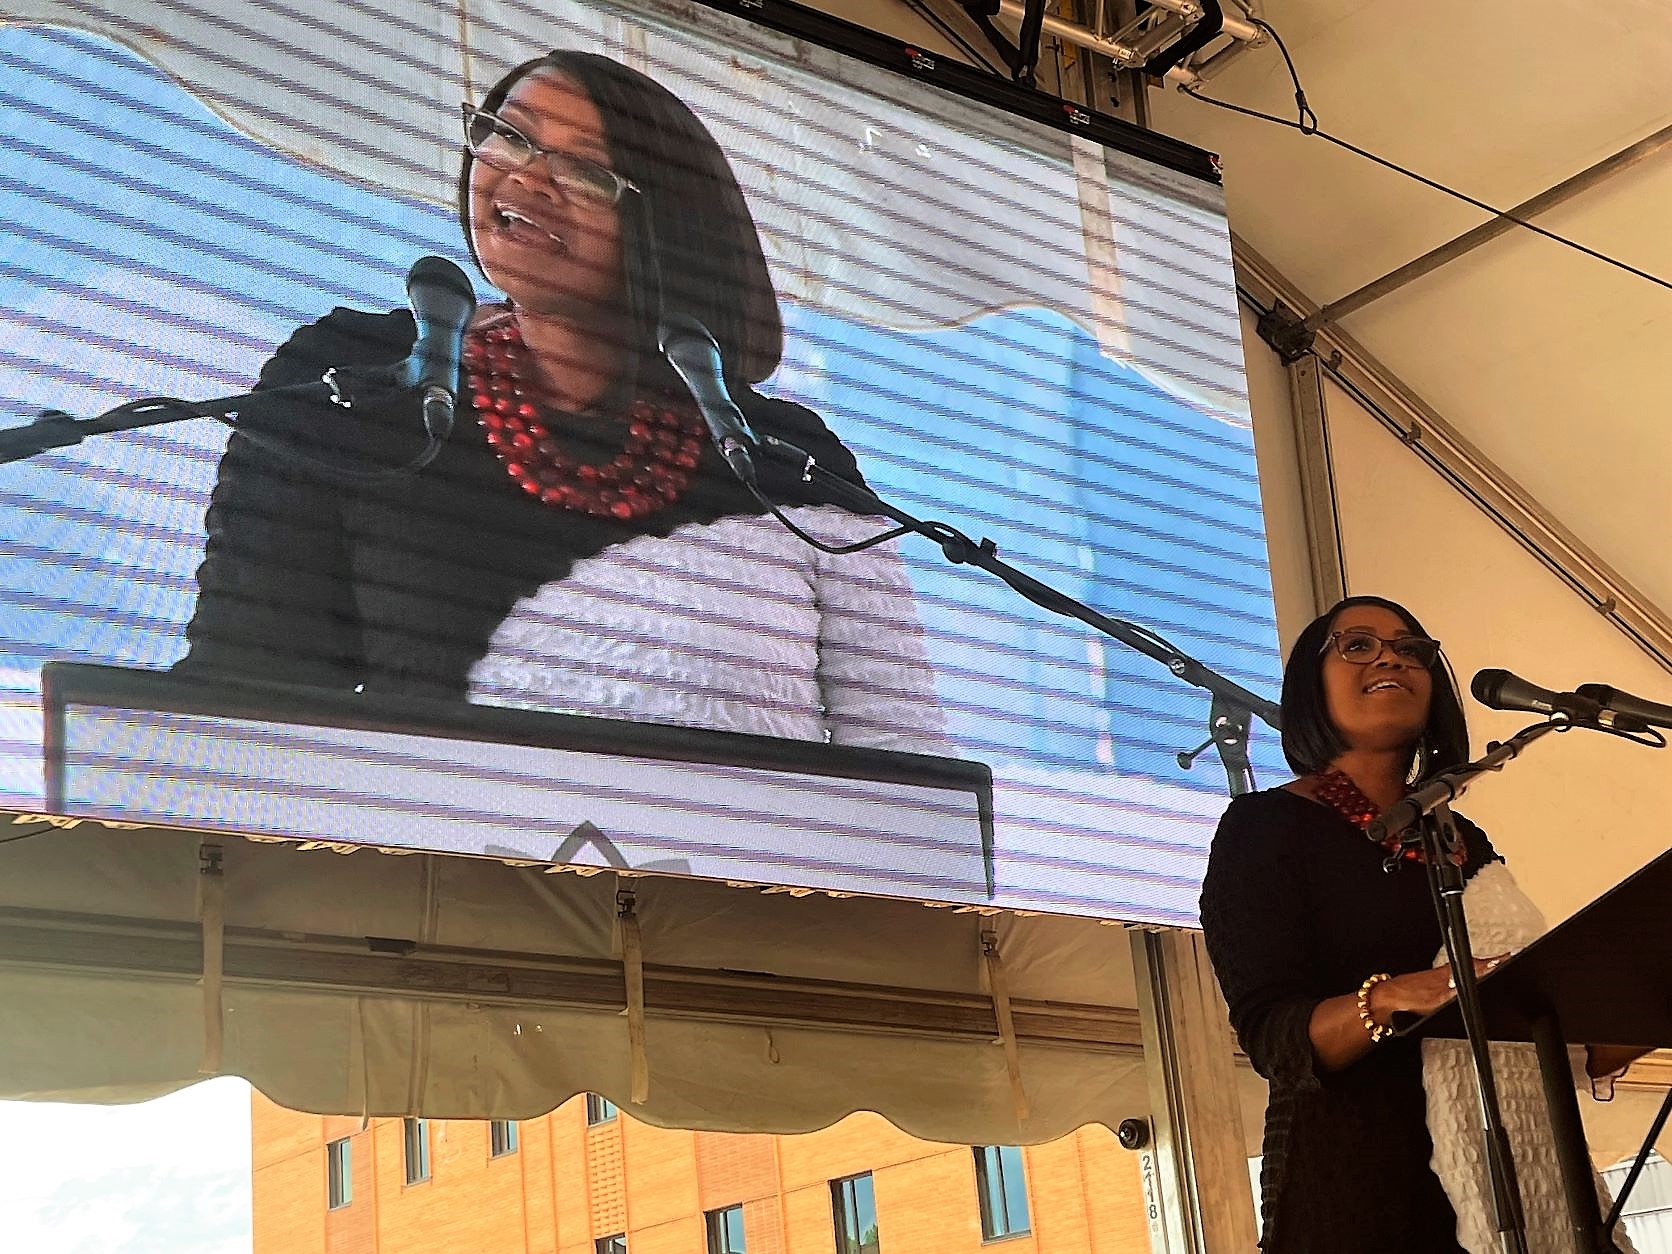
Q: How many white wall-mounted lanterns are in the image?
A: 0